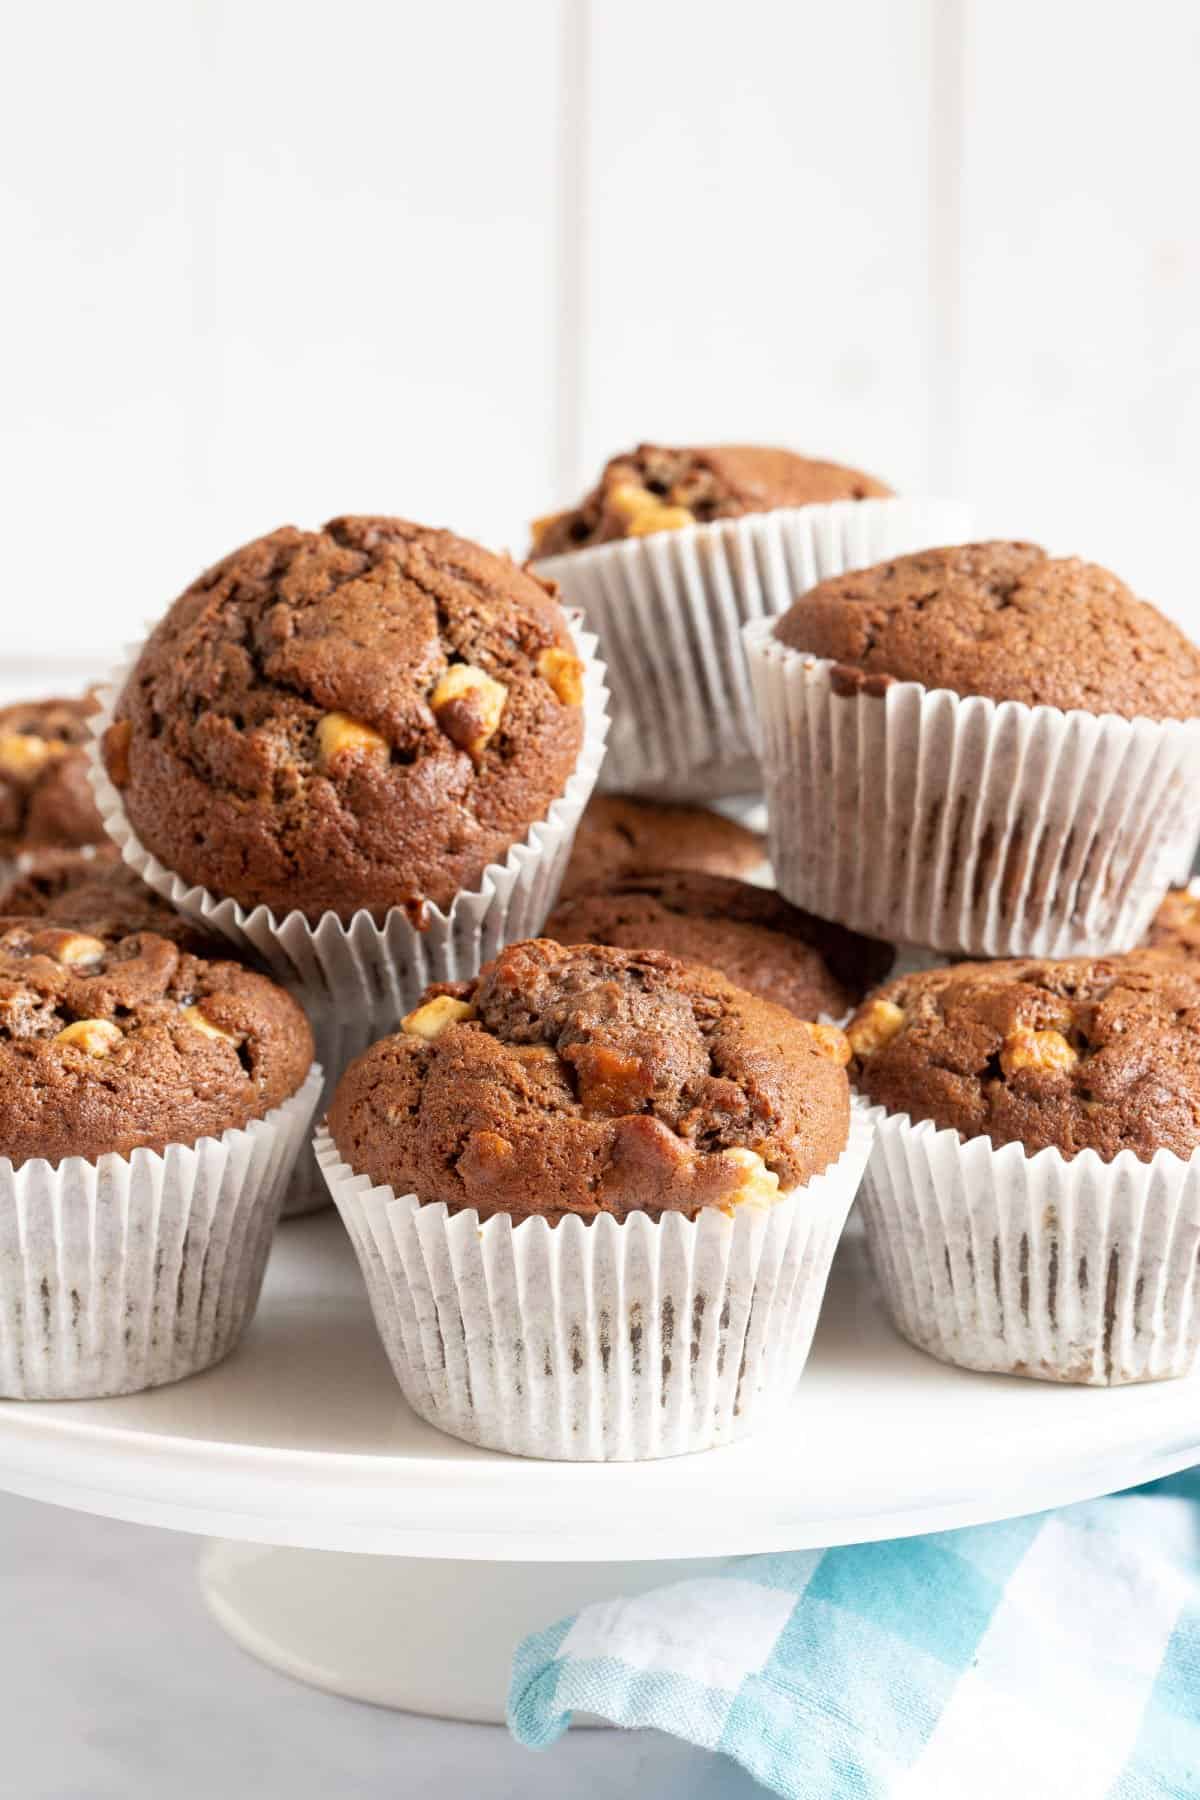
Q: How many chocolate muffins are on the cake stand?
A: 11